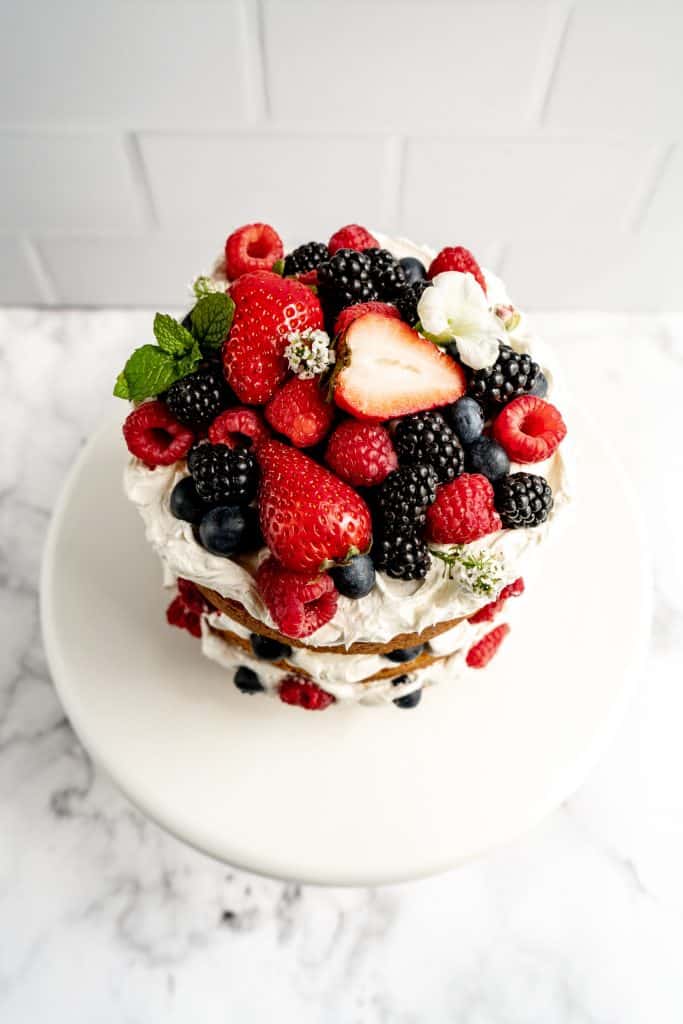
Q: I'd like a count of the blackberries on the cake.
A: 11